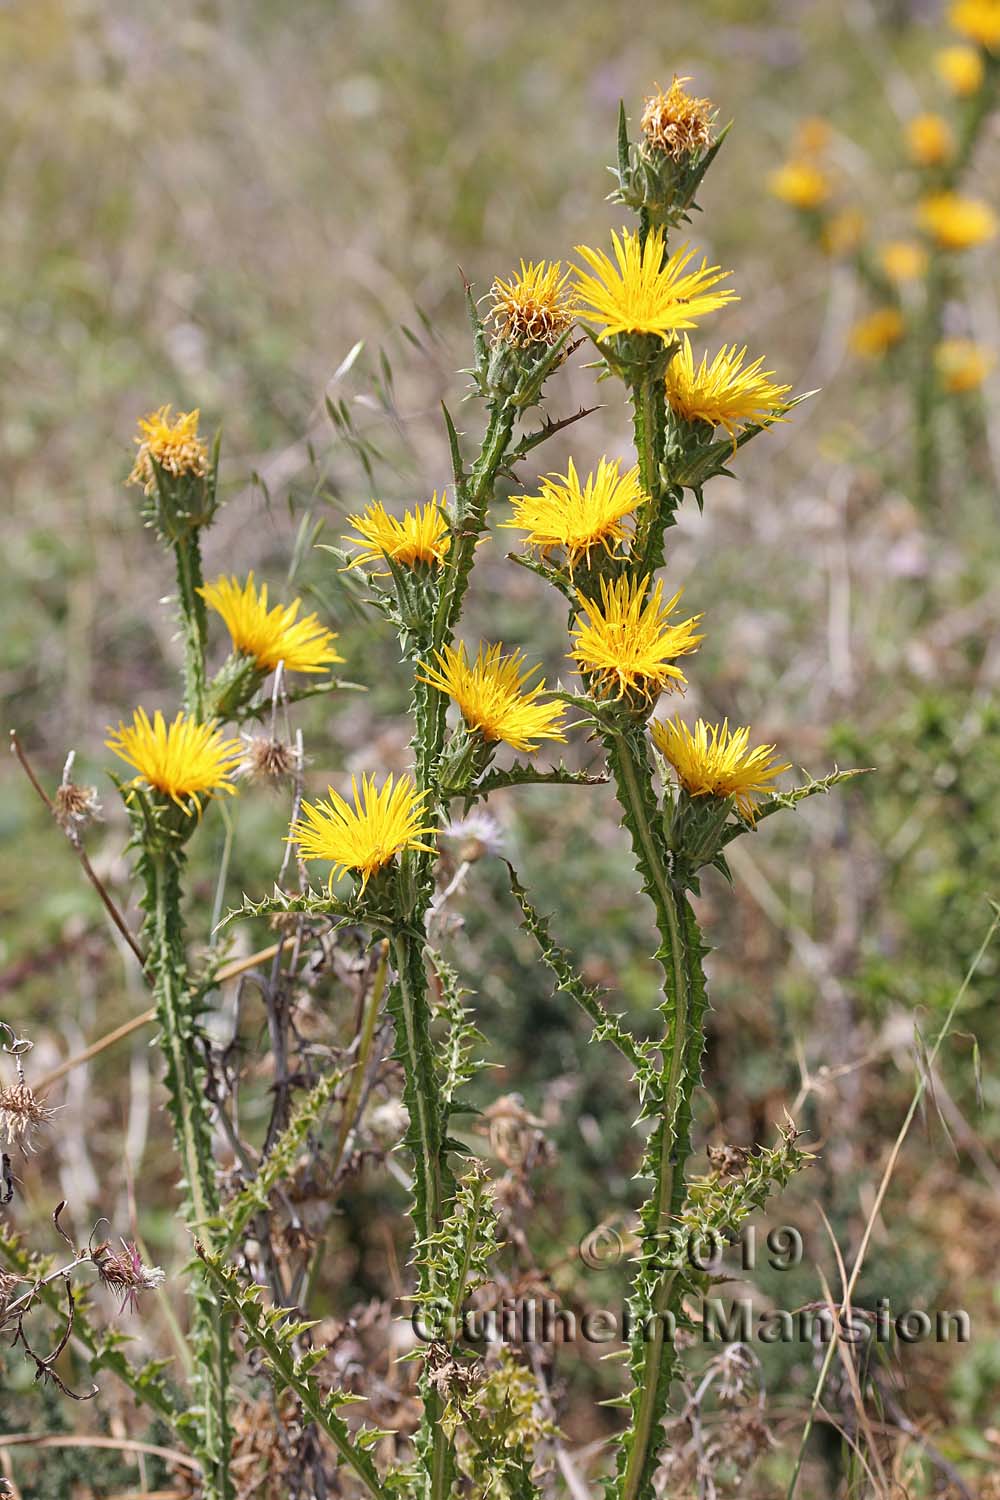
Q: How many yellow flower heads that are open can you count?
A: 10